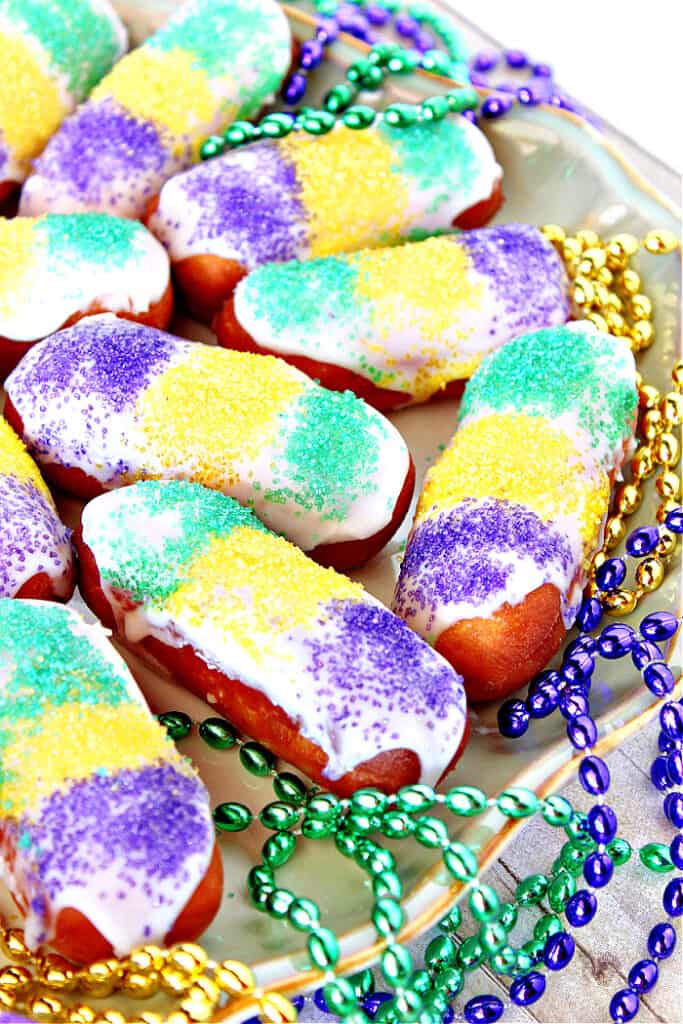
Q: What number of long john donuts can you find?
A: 10